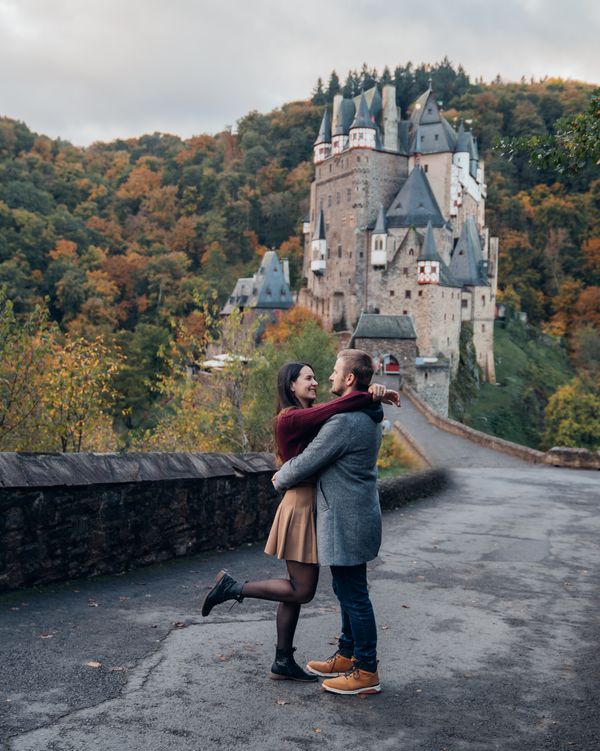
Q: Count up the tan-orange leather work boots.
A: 2